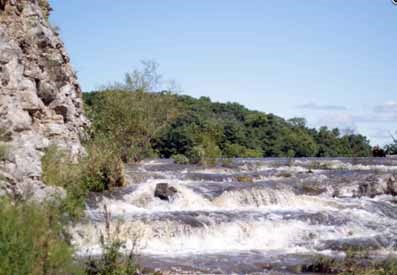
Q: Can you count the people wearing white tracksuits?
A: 0